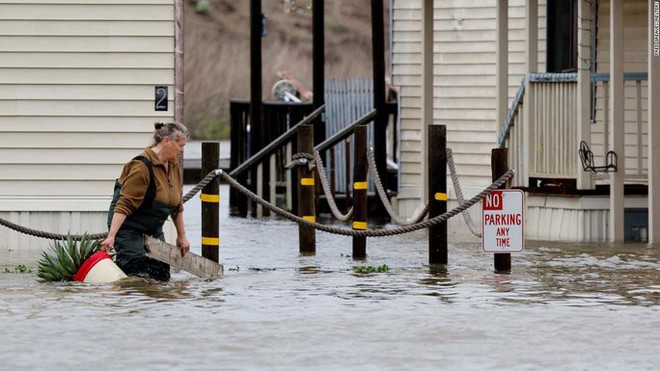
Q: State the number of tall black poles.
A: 3